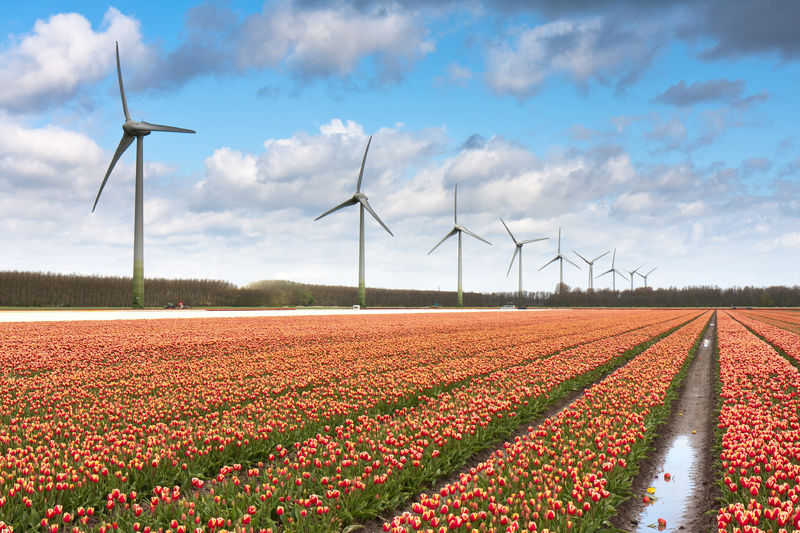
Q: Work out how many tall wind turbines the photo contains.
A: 9